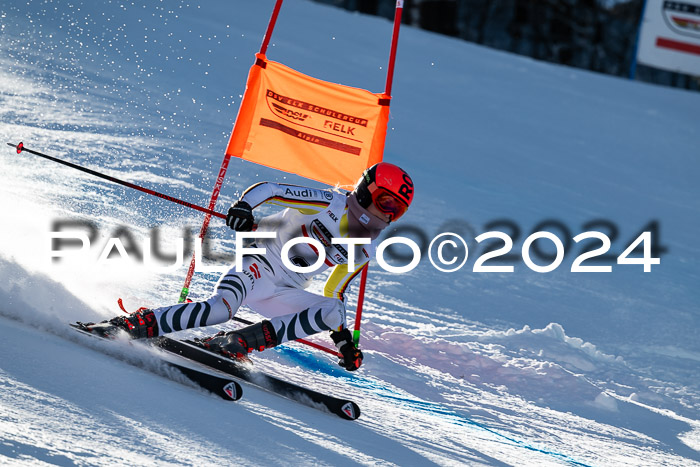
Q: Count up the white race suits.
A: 1